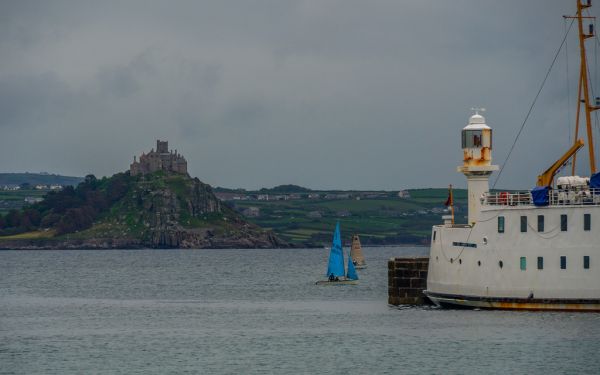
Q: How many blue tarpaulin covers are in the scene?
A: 2